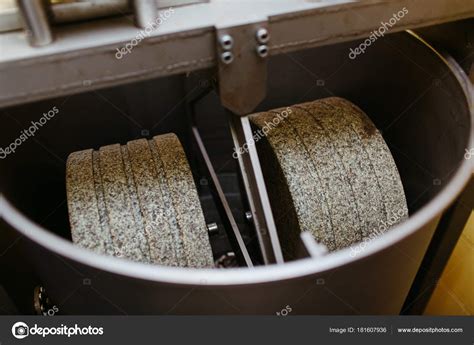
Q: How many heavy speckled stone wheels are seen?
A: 2